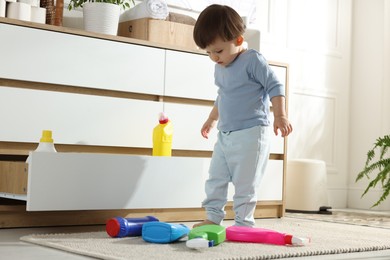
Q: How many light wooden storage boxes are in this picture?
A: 1